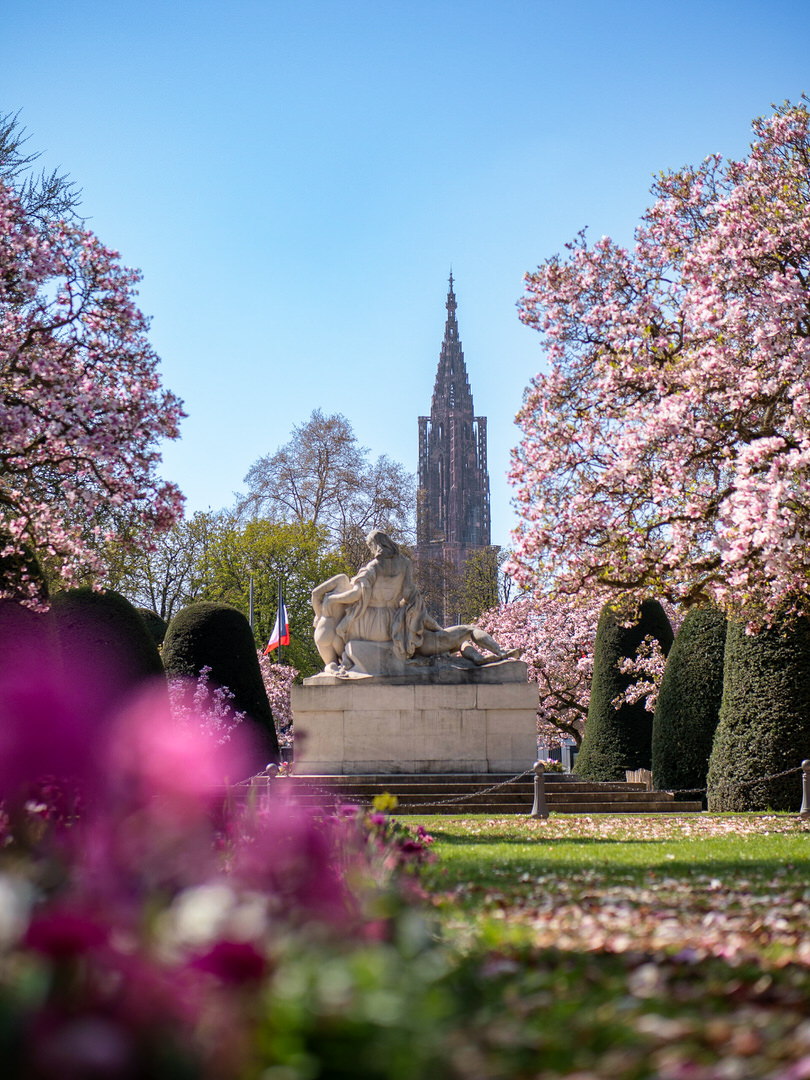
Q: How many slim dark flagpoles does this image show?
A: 2